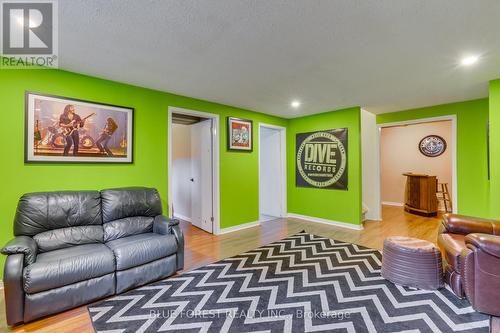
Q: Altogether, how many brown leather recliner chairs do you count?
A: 1